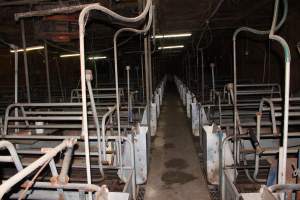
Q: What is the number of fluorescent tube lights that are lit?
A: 5